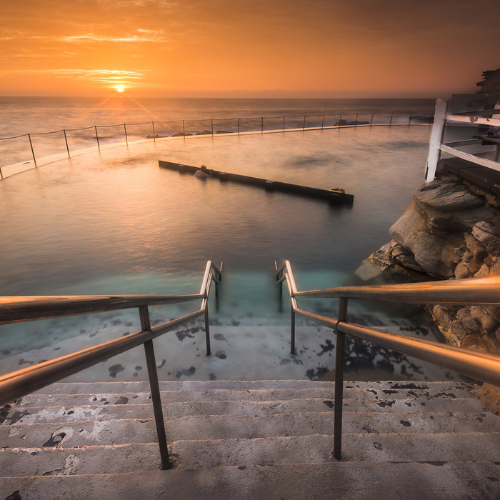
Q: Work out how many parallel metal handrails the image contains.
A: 2